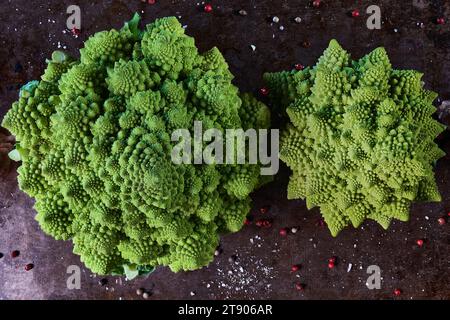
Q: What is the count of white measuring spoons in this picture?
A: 0